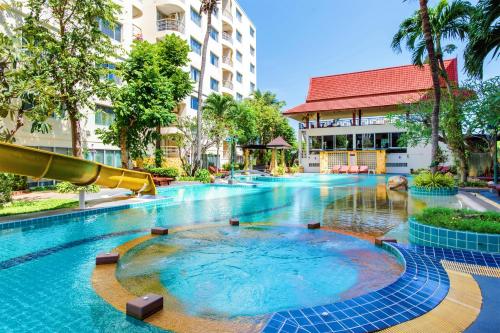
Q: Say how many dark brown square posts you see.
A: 6